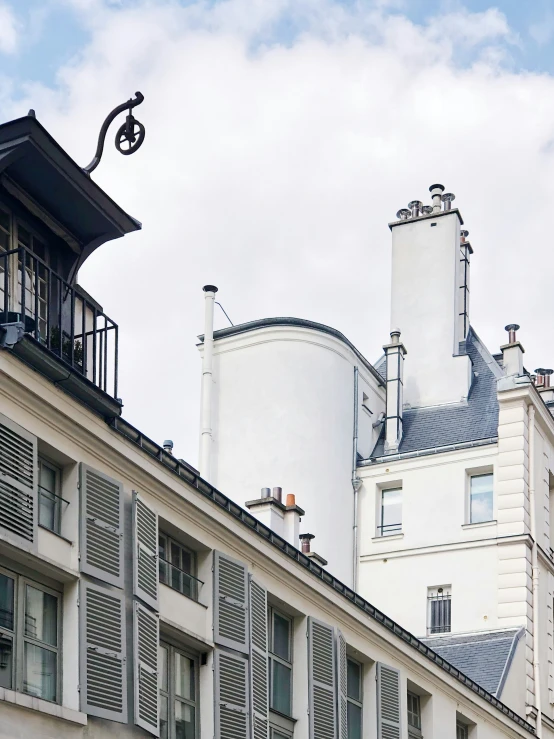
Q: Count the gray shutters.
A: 11